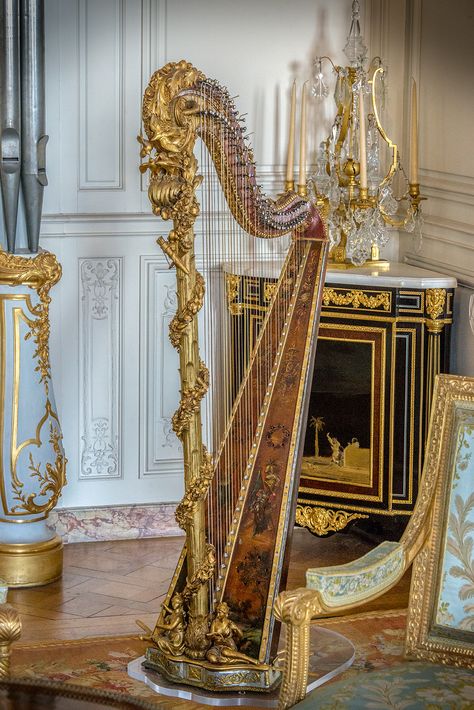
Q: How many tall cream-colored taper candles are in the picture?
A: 4